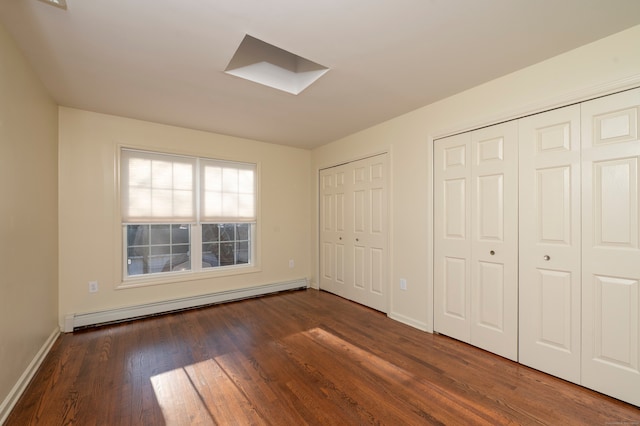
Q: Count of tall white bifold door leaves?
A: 8